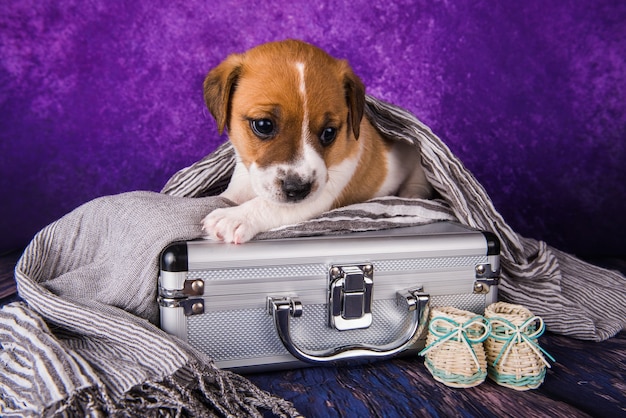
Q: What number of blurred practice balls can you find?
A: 0